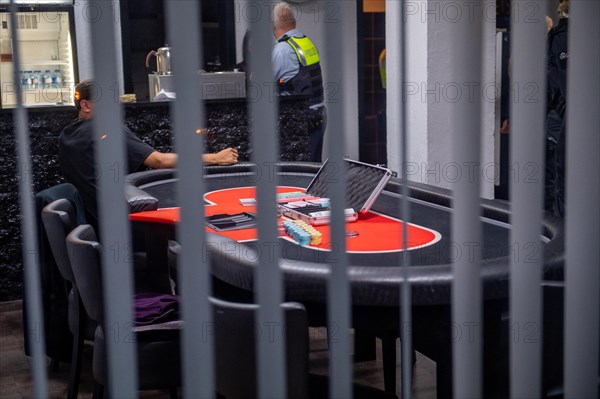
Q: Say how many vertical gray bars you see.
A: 9